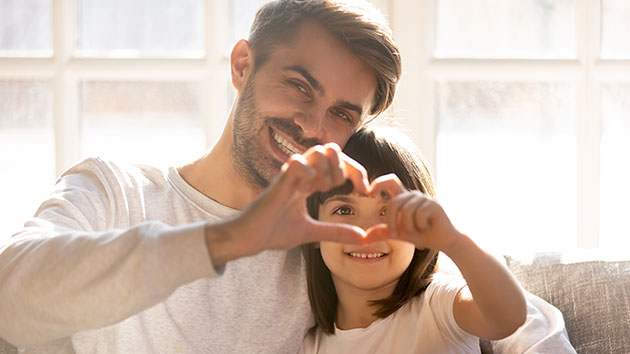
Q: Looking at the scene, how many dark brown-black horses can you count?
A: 0